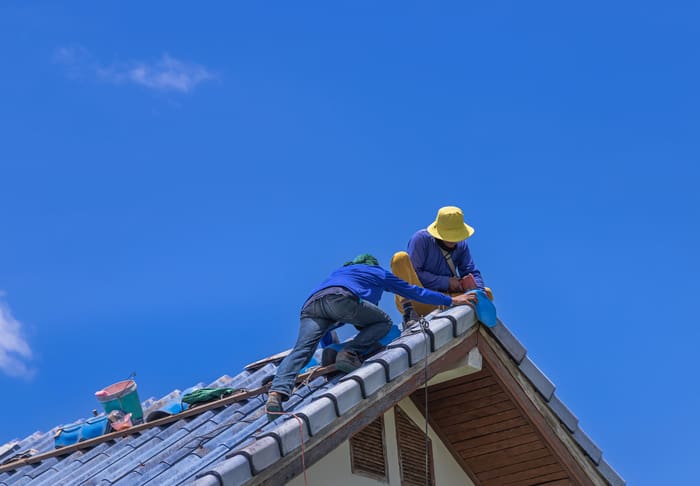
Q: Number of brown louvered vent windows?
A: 2